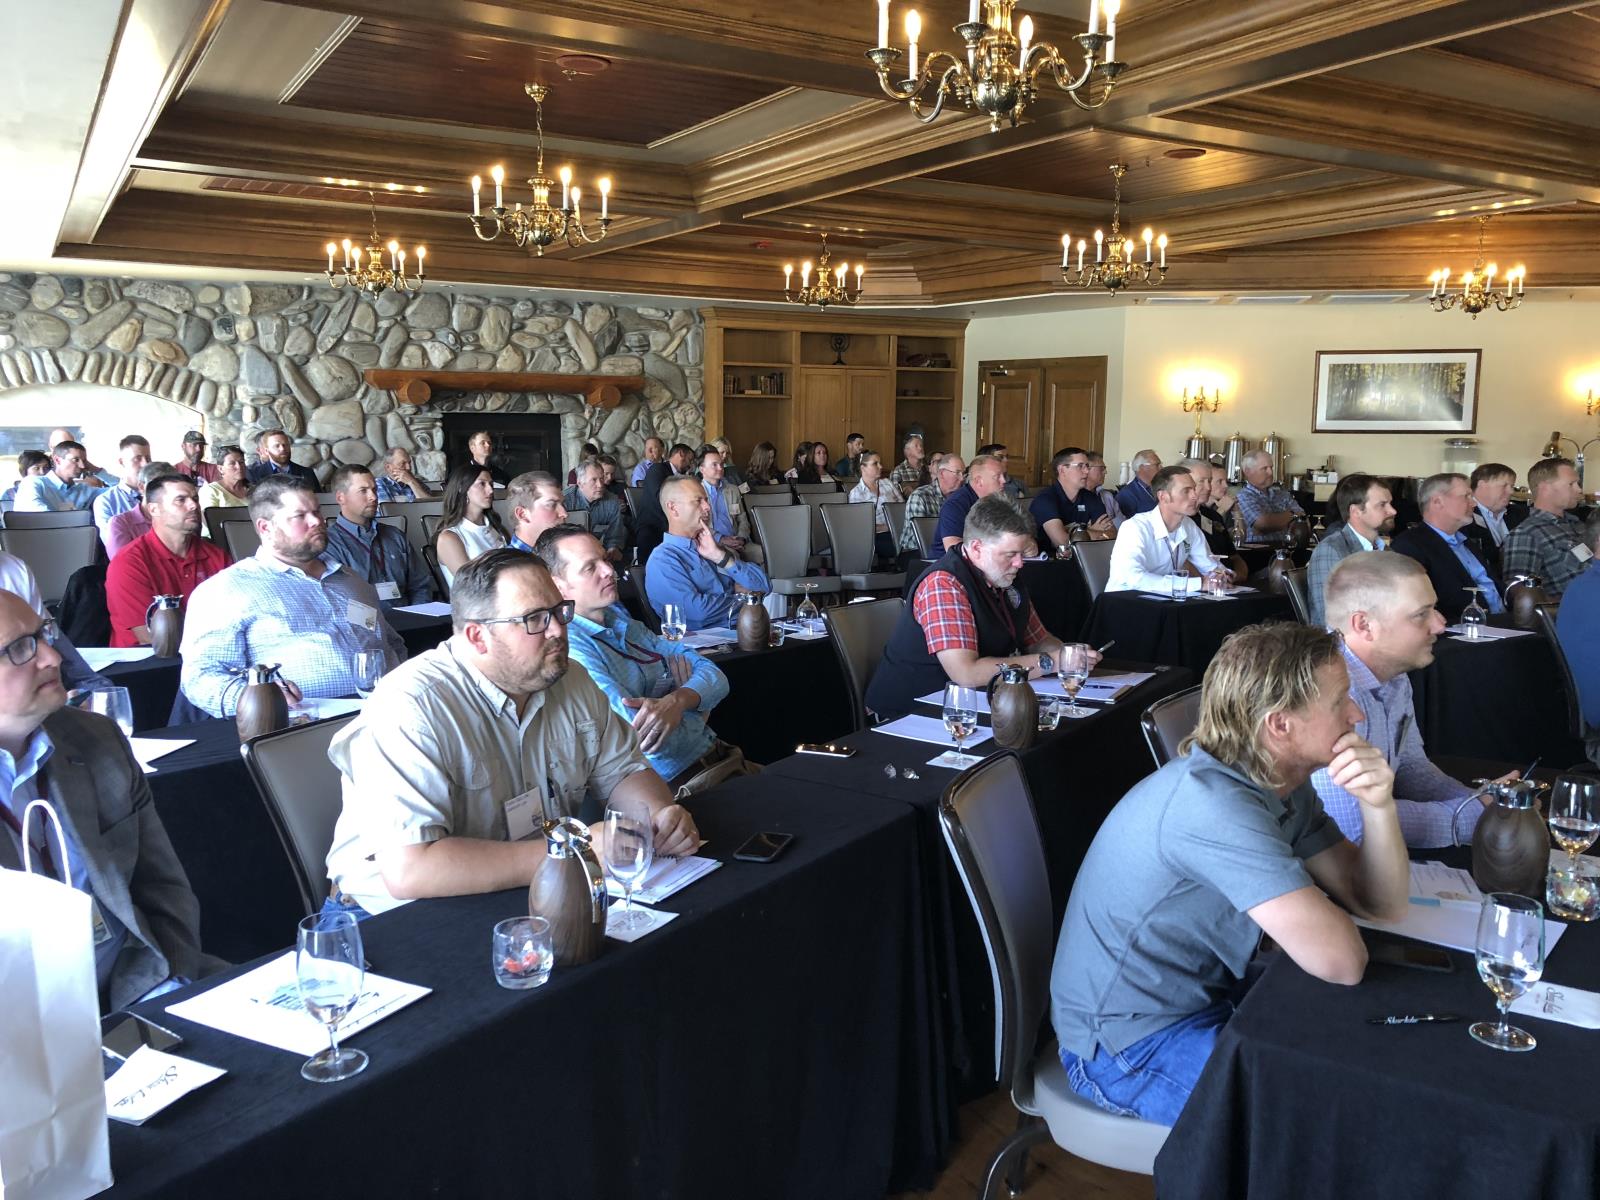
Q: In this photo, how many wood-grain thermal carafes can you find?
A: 10